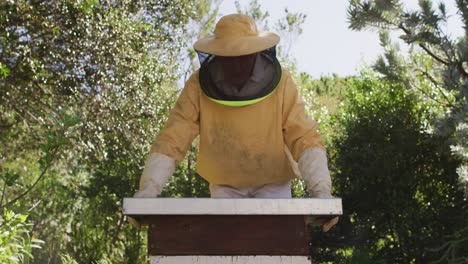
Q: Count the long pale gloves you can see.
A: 2